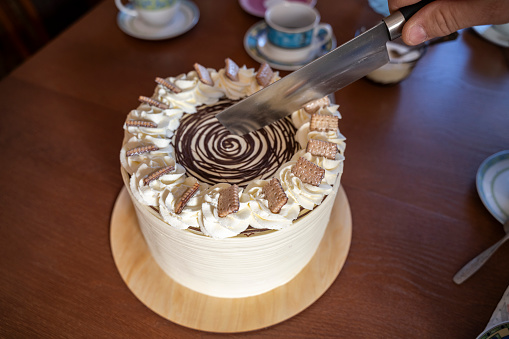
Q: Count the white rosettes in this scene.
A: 15